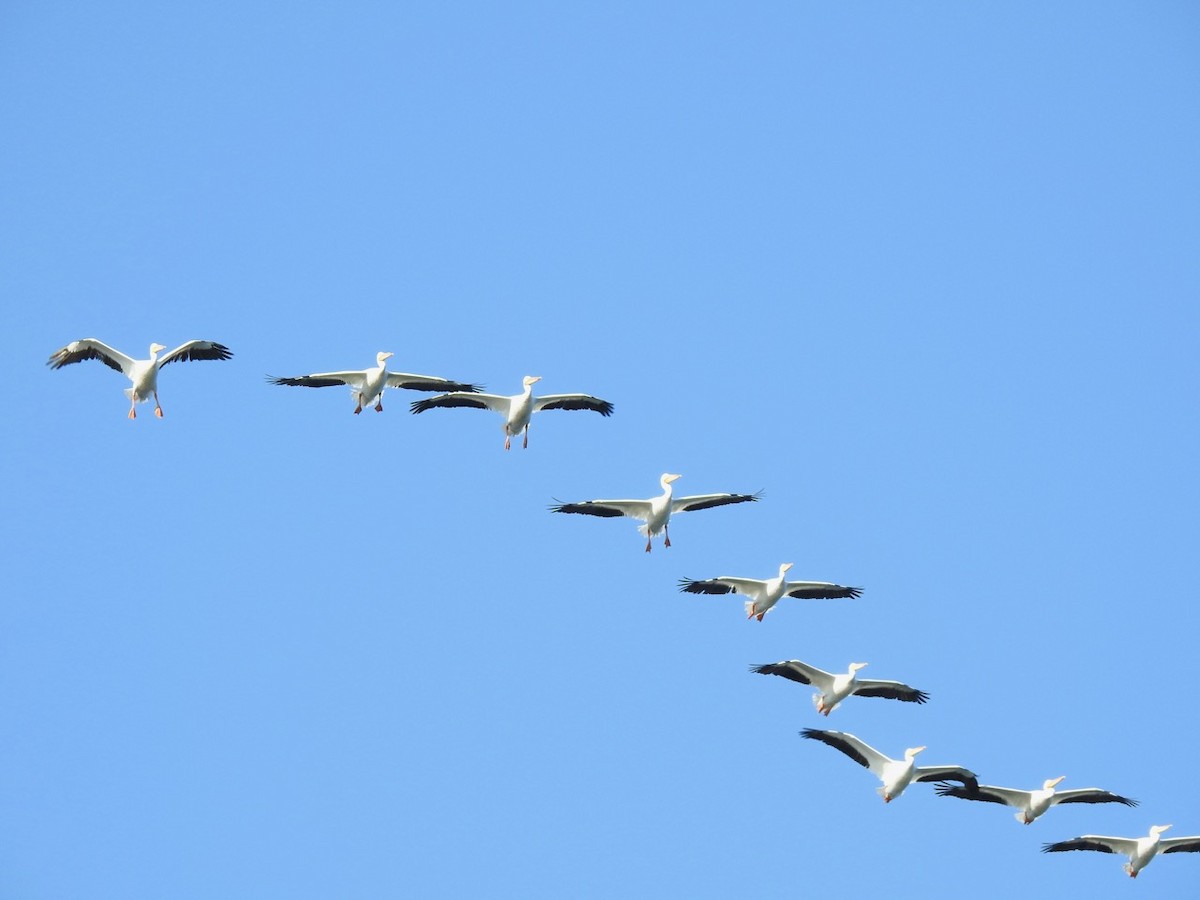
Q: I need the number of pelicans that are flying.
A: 9